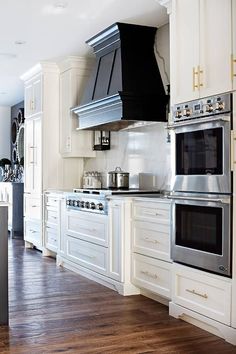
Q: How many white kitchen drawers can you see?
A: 11